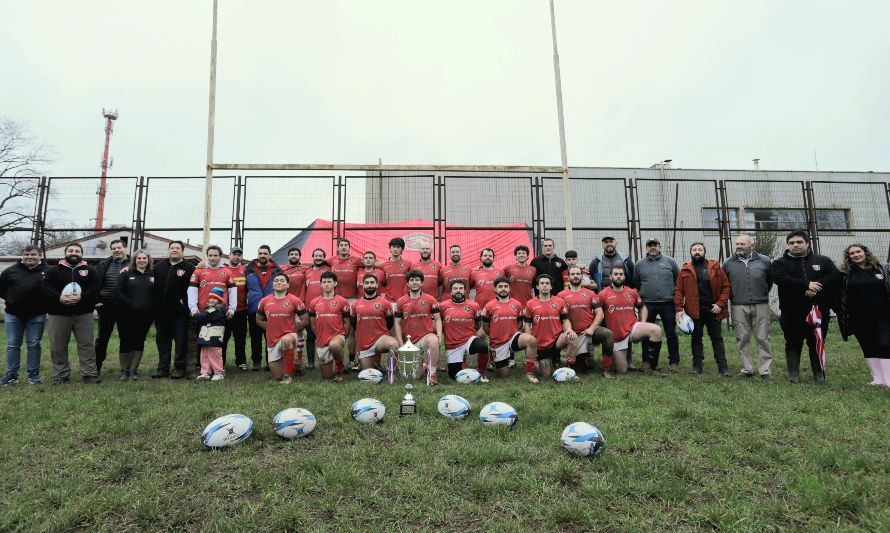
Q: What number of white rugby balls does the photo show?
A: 11